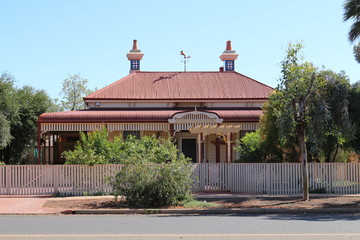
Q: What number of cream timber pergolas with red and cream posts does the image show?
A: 1